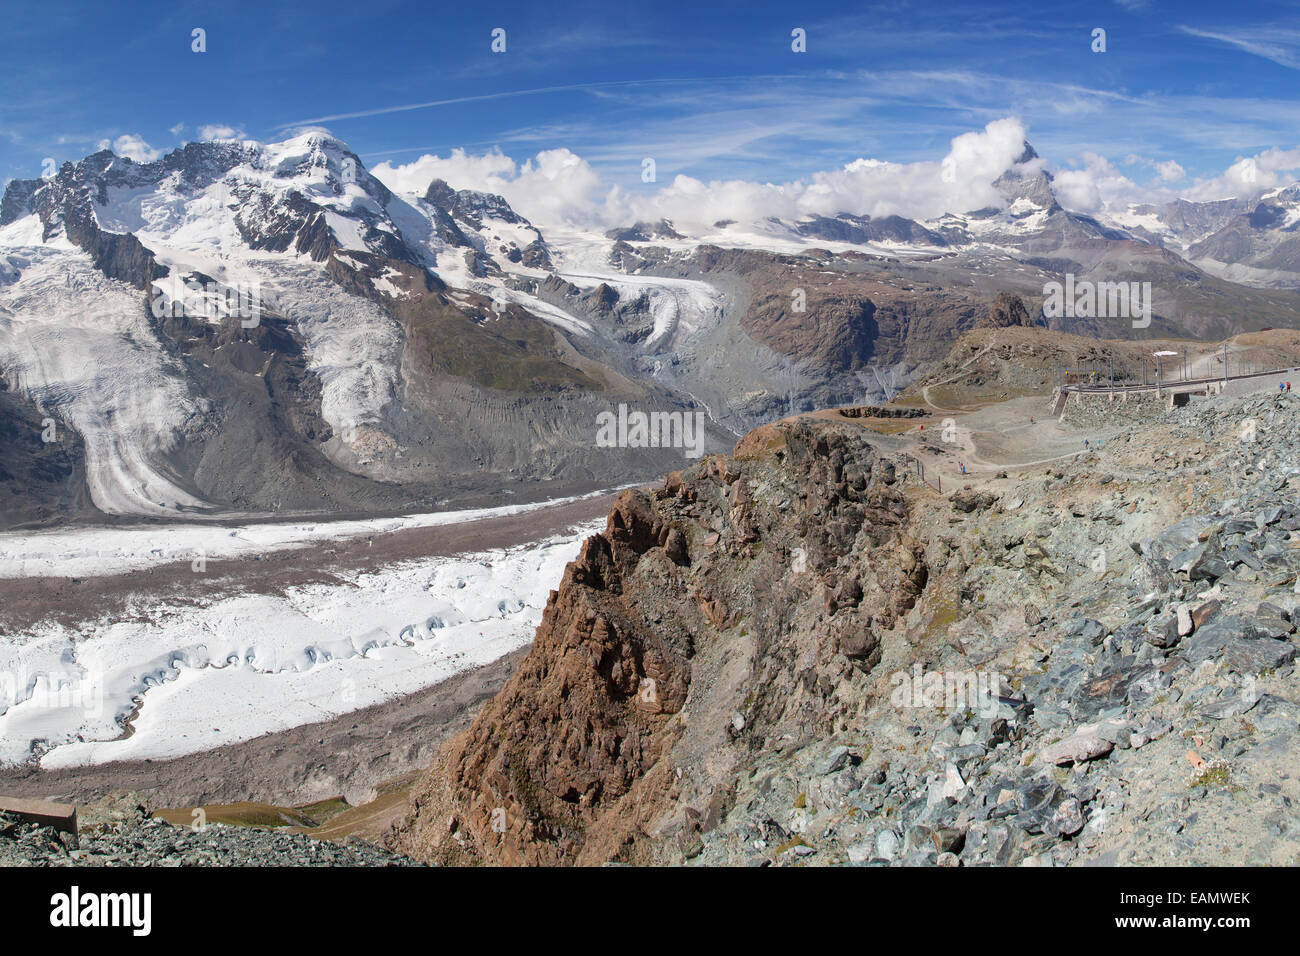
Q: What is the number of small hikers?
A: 8